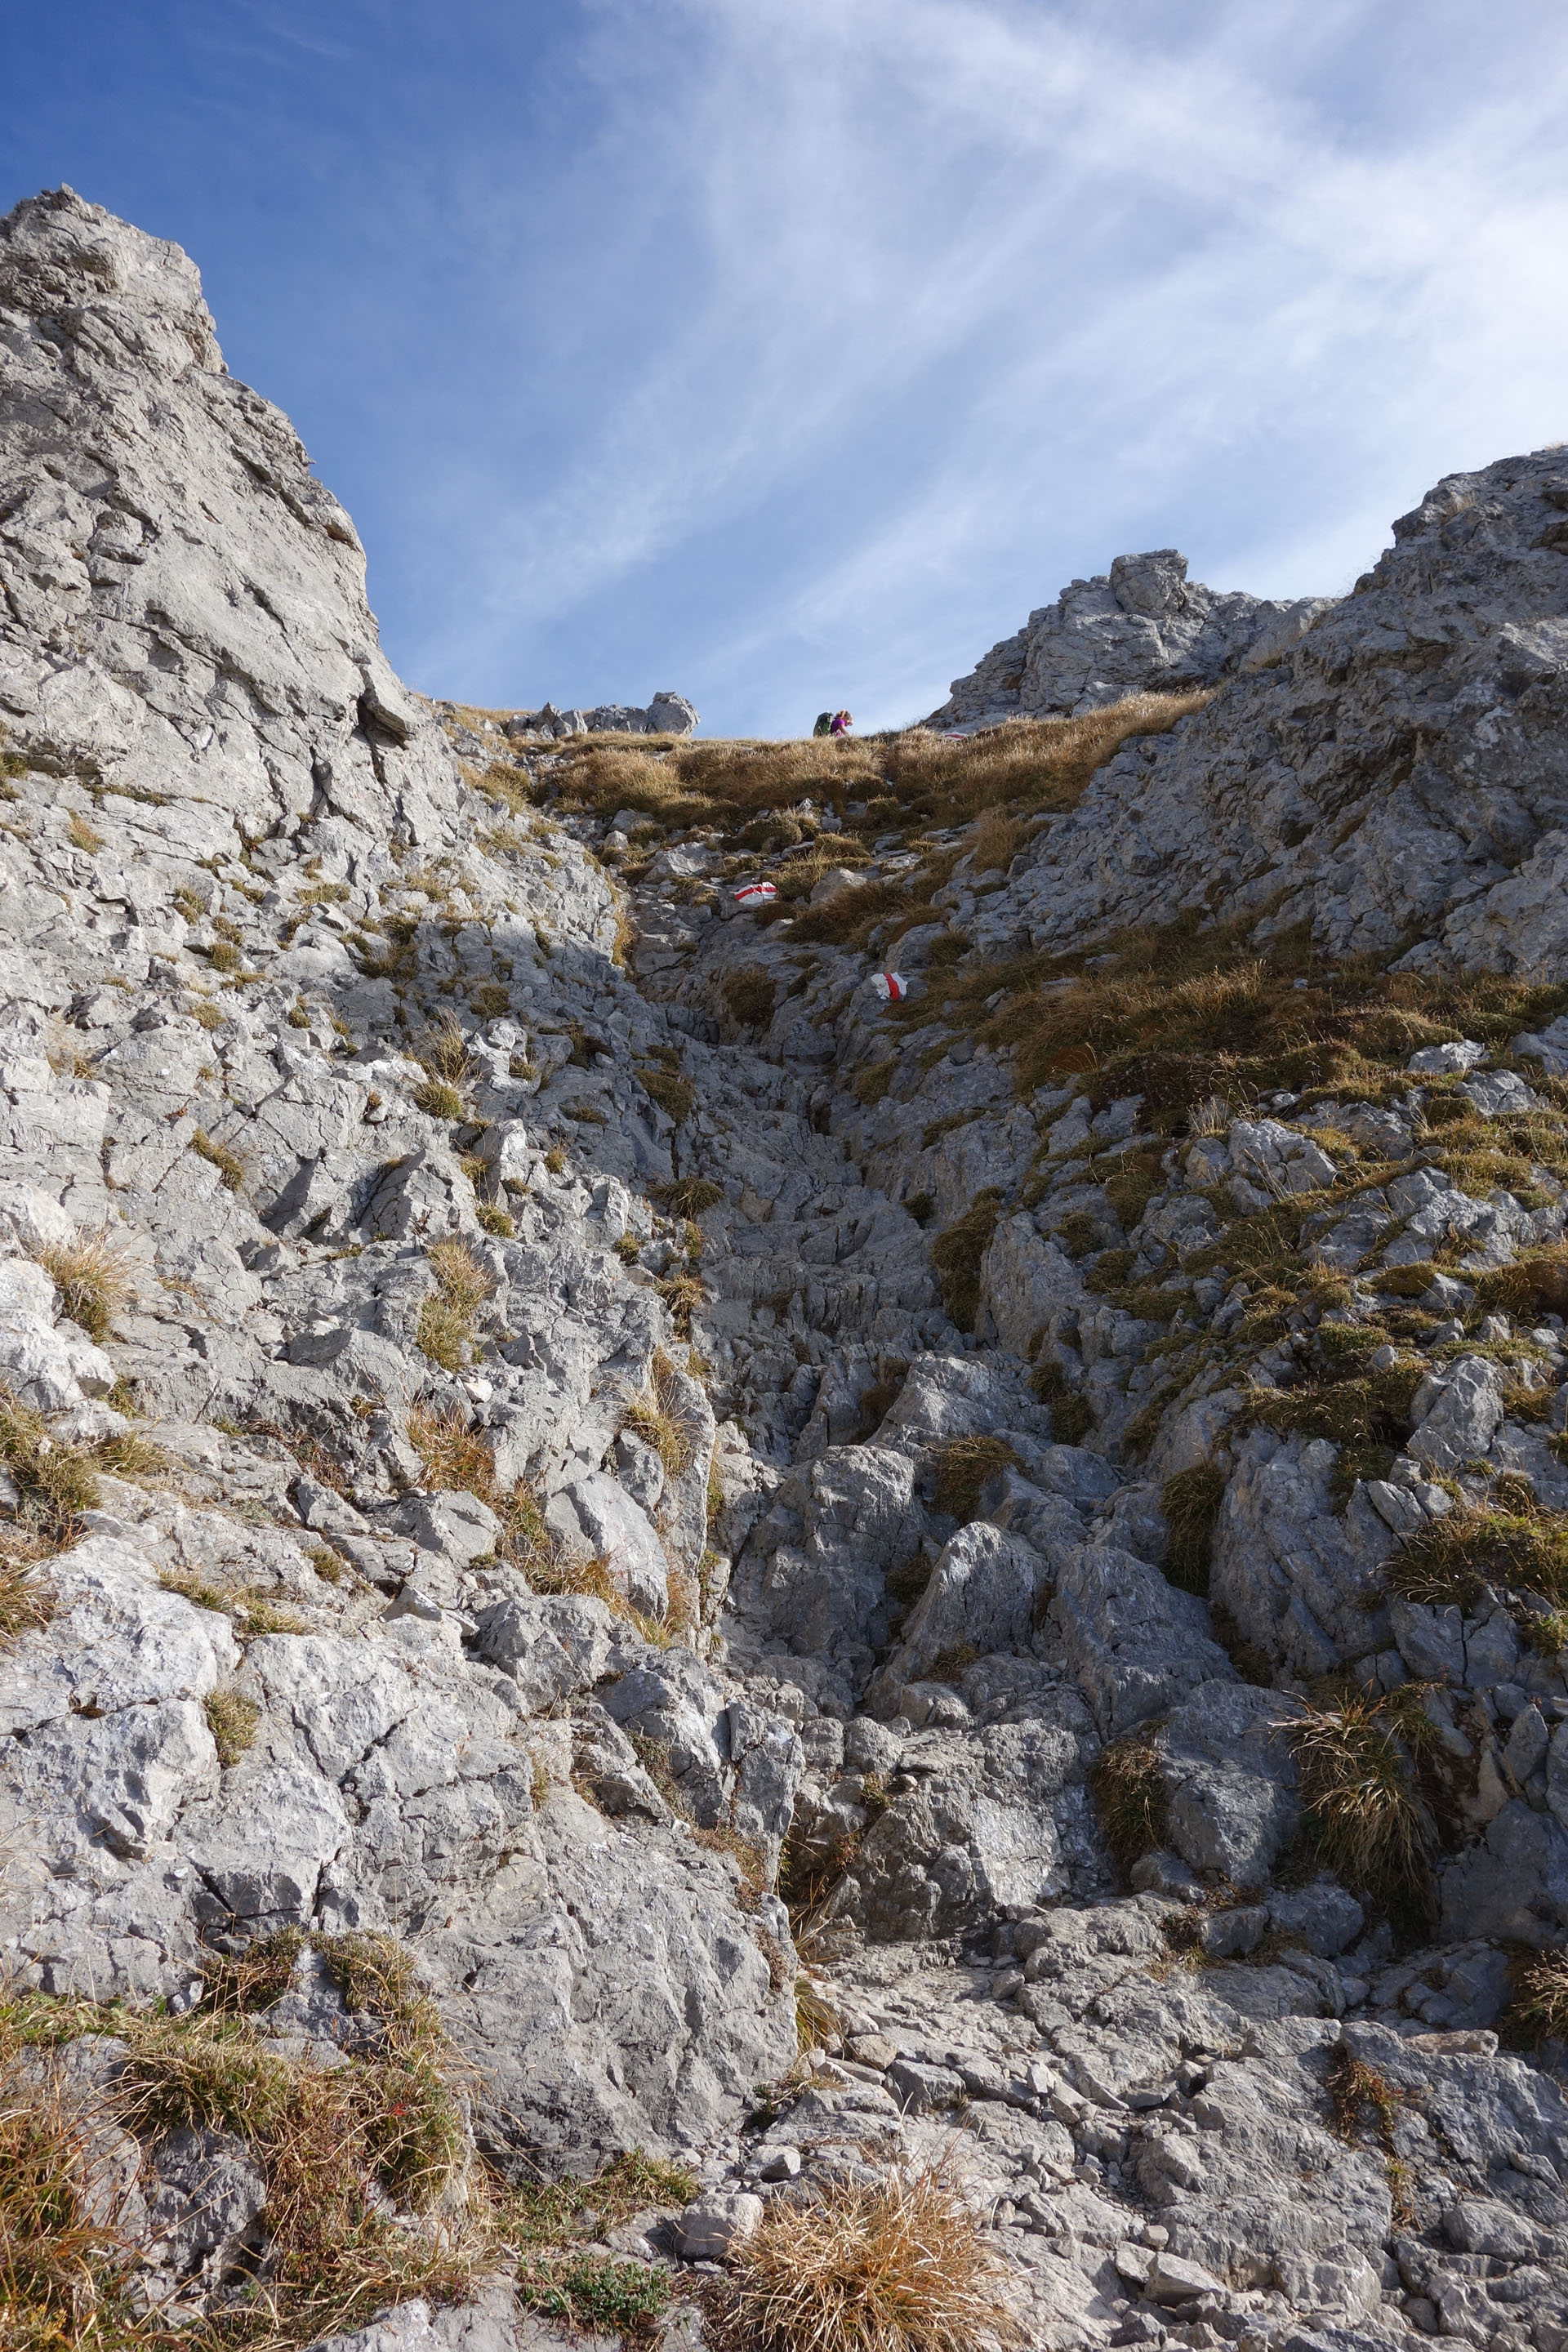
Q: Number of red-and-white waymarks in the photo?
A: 3